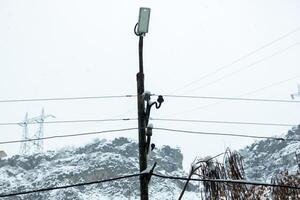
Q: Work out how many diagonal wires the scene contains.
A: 3